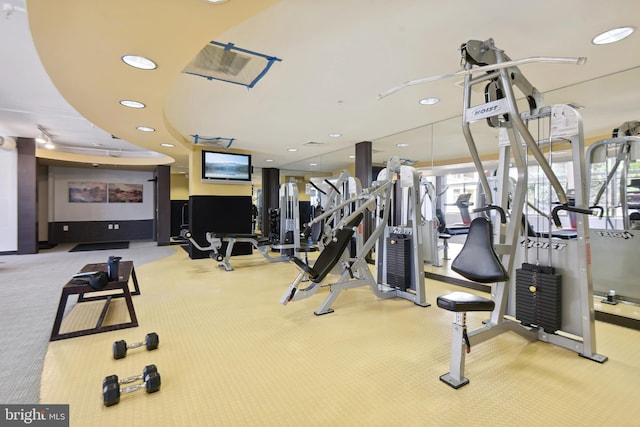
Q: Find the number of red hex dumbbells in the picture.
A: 0